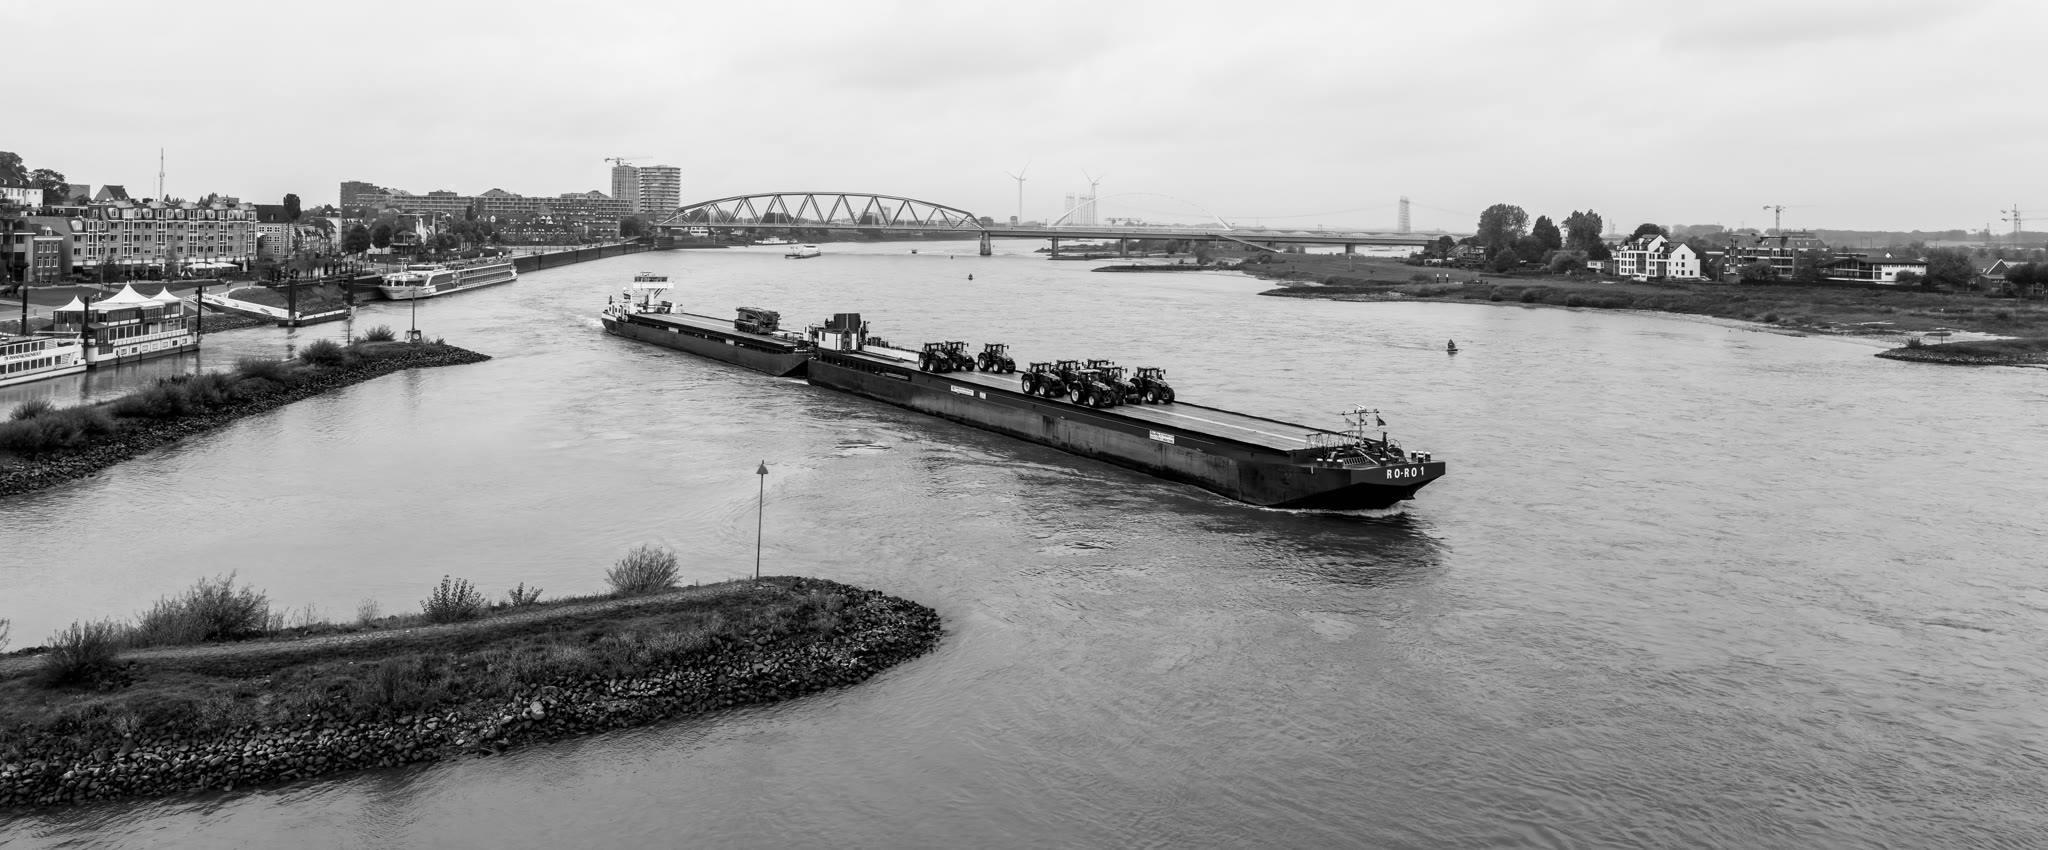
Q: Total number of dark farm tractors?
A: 9